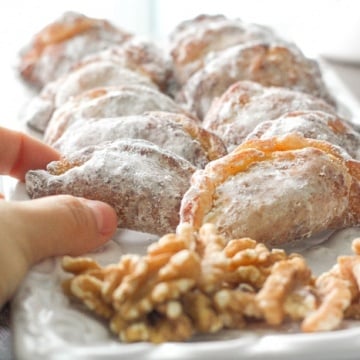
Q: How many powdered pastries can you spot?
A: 11